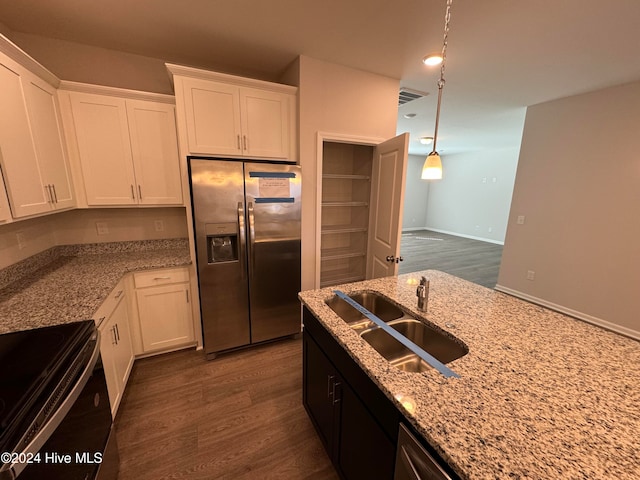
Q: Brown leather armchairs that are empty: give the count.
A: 0